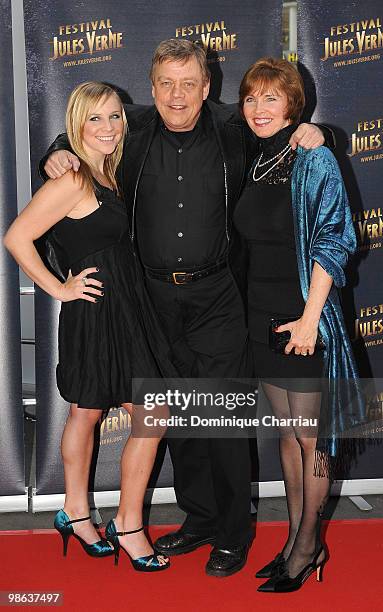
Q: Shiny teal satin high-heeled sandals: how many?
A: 2